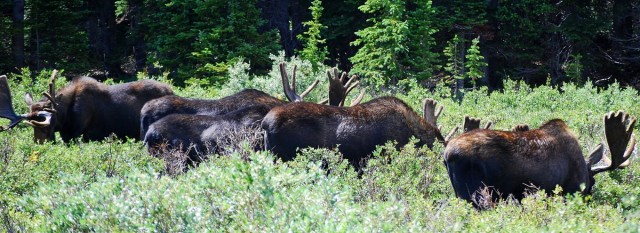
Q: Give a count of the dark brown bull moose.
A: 5